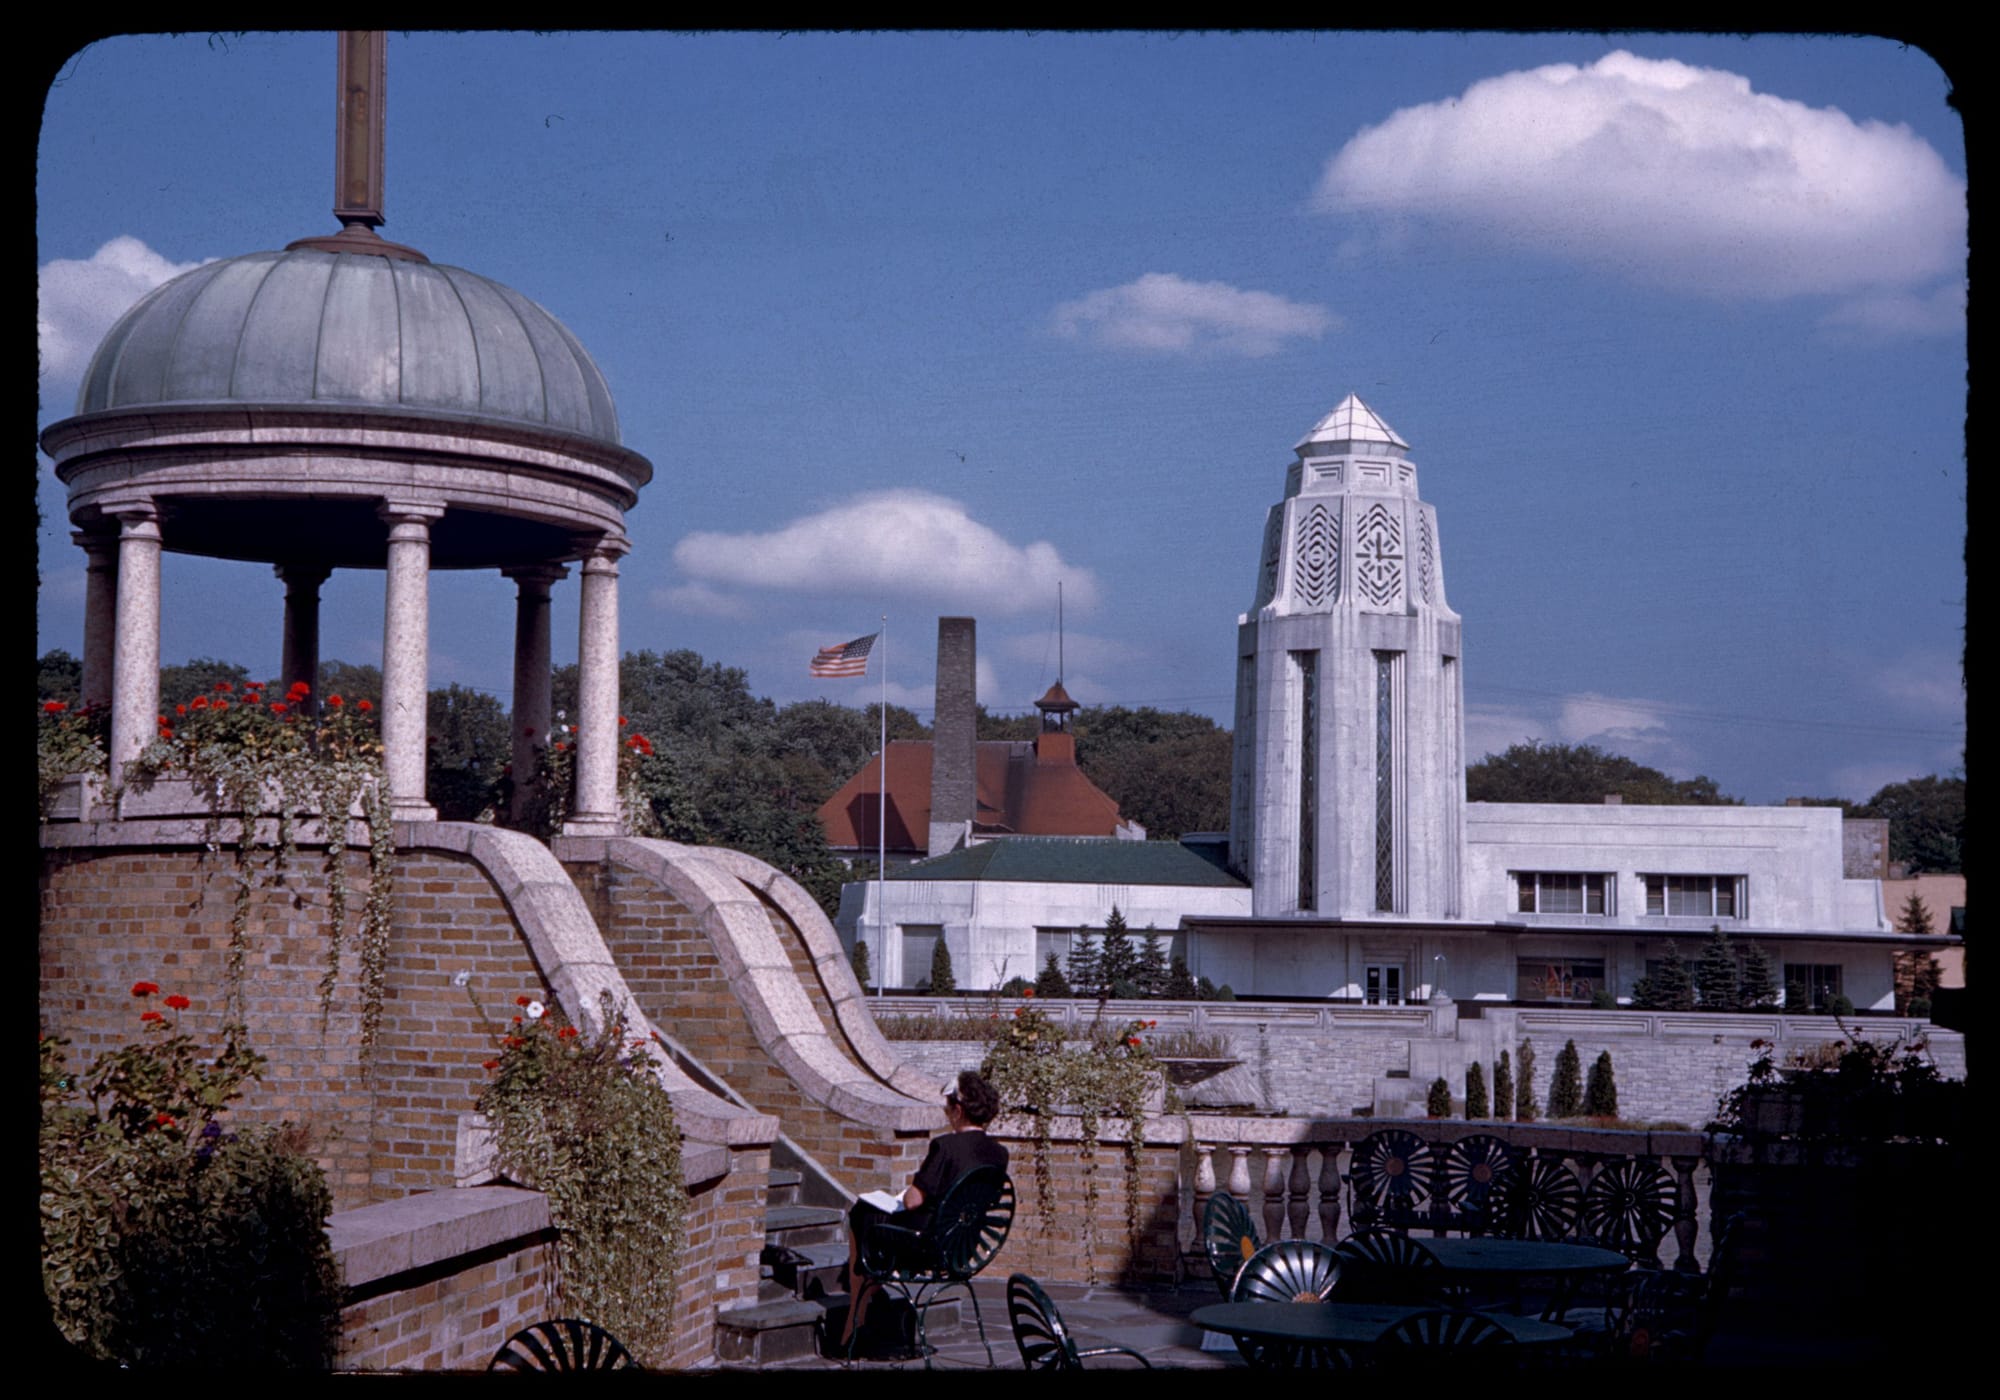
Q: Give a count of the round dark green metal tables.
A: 2